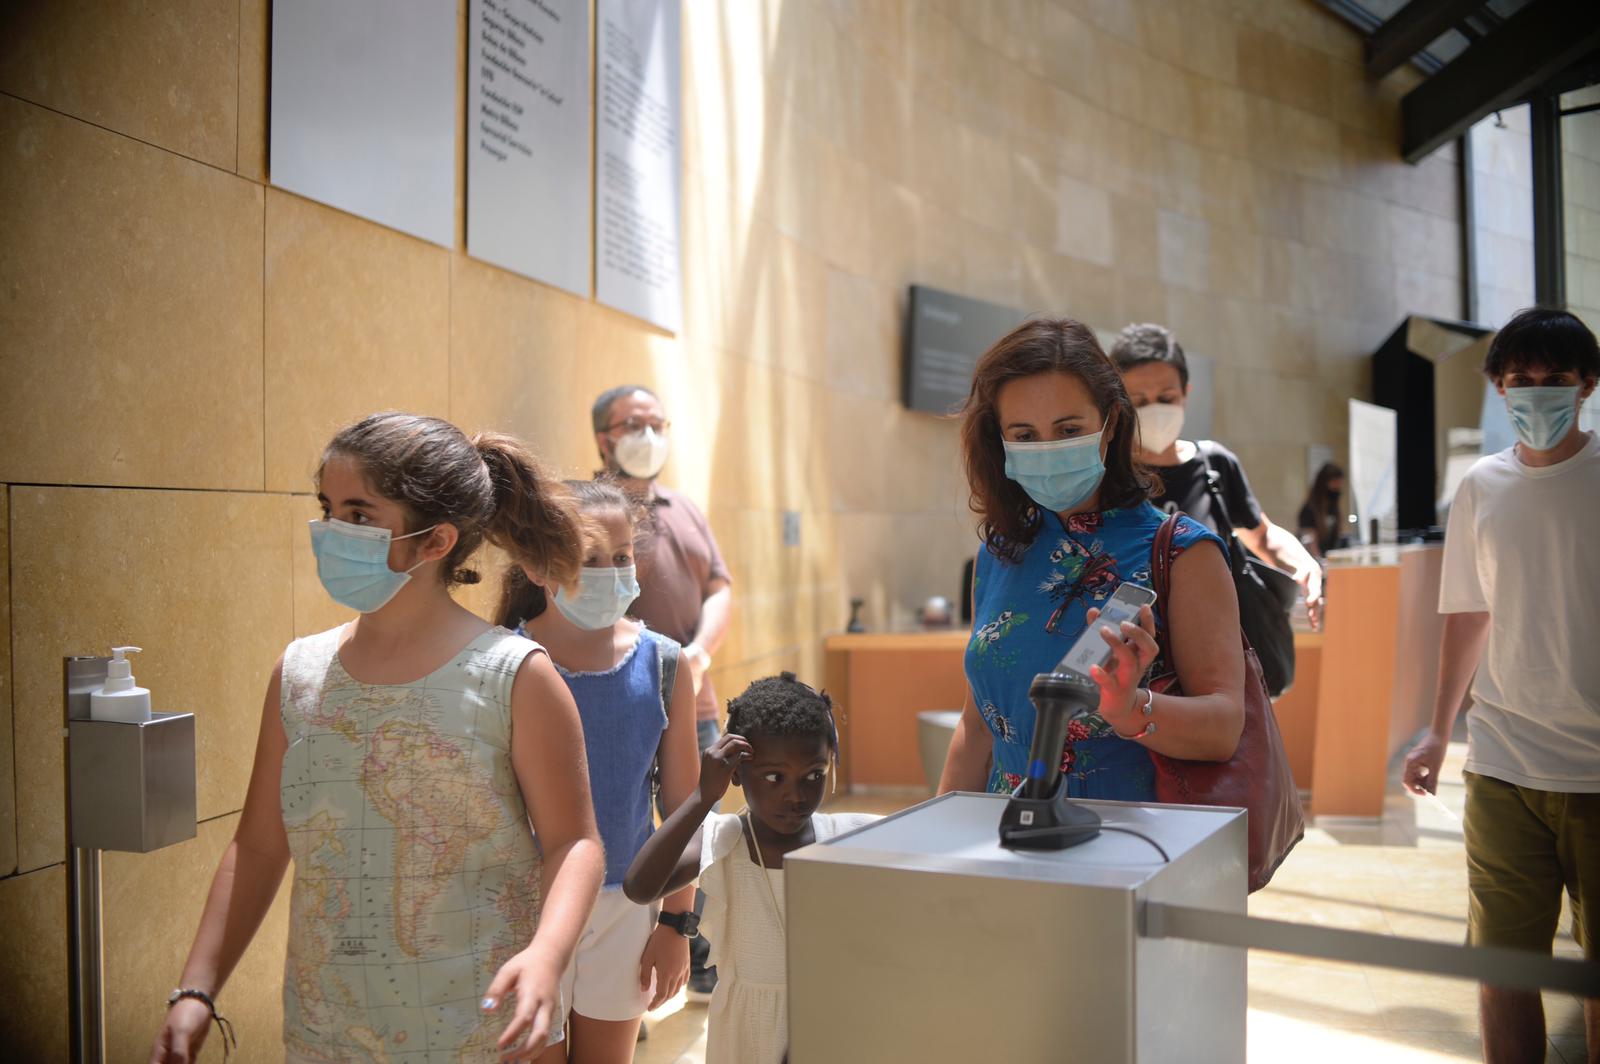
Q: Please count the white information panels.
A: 3